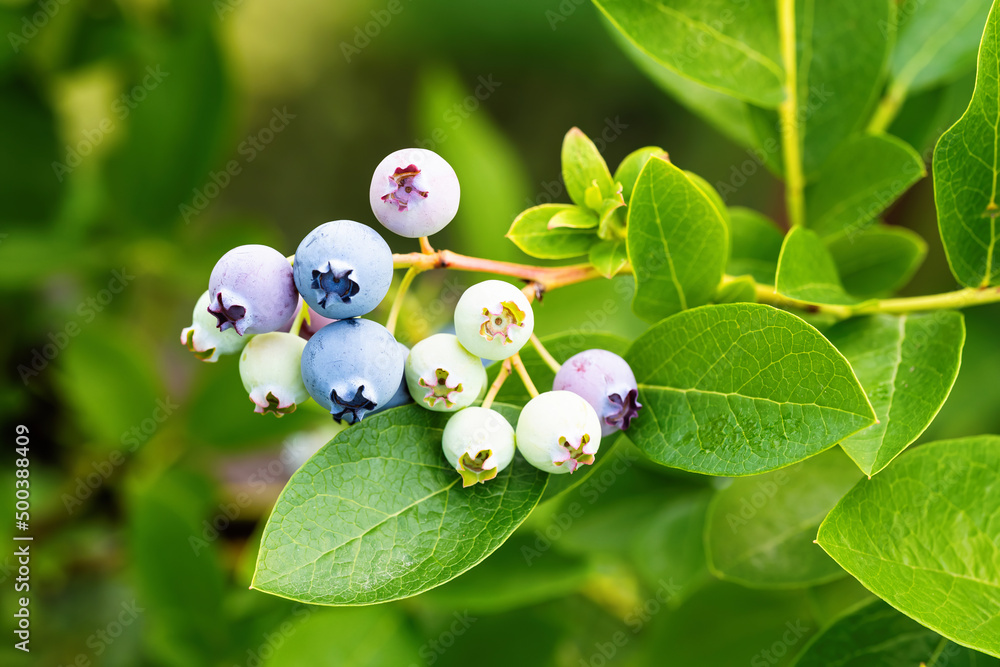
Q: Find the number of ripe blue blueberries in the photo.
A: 2